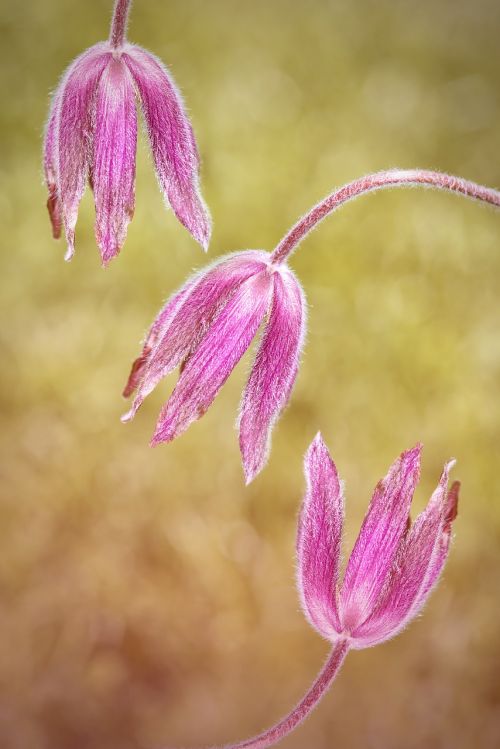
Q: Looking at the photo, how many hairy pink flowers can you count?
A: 3